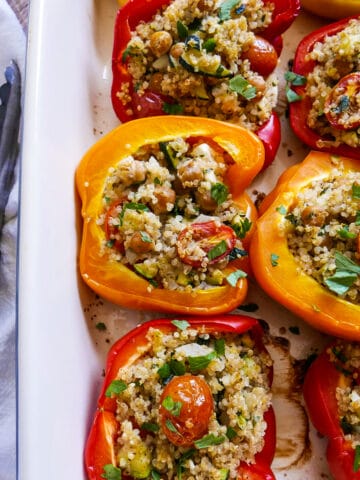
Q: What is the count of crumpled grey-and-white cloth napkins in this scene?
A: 1